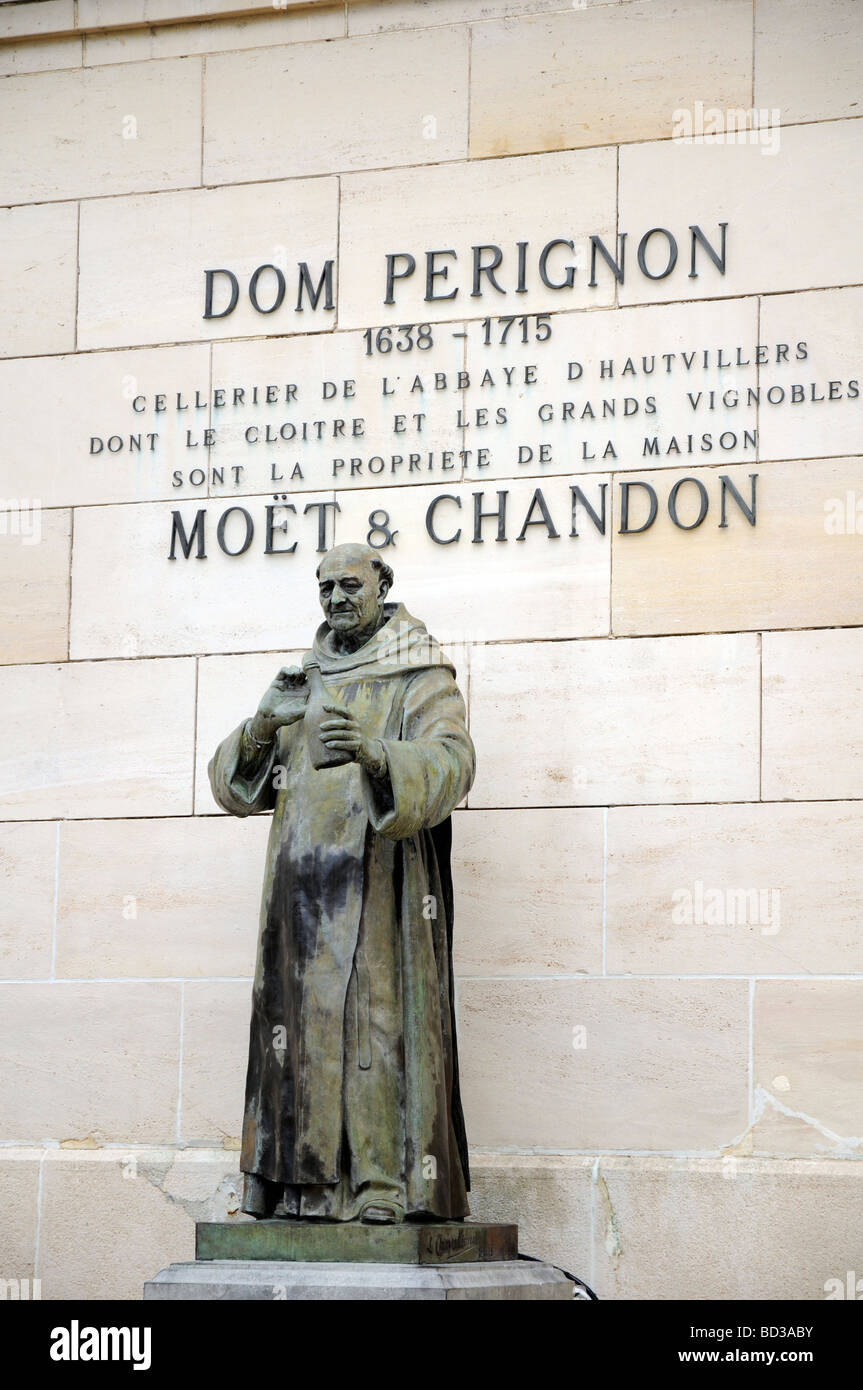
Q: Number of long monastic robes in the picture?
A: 1